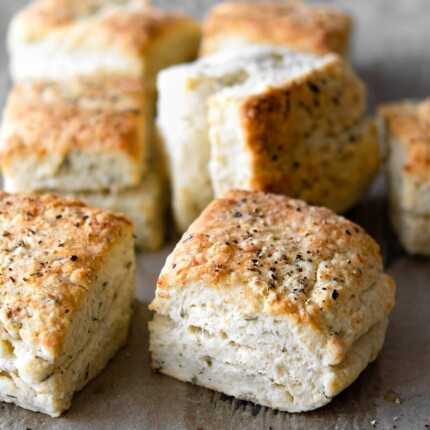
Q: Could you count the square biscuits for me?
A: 7